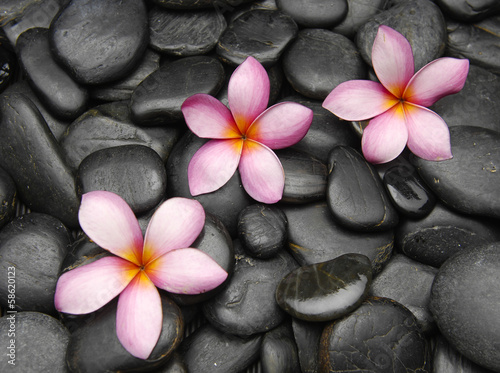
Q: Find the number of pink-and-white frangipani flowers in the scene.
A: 3